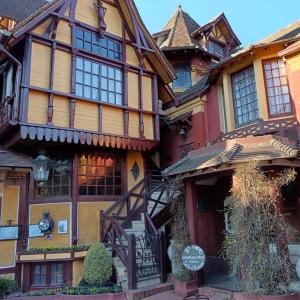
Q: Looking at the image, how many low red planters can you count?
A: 3